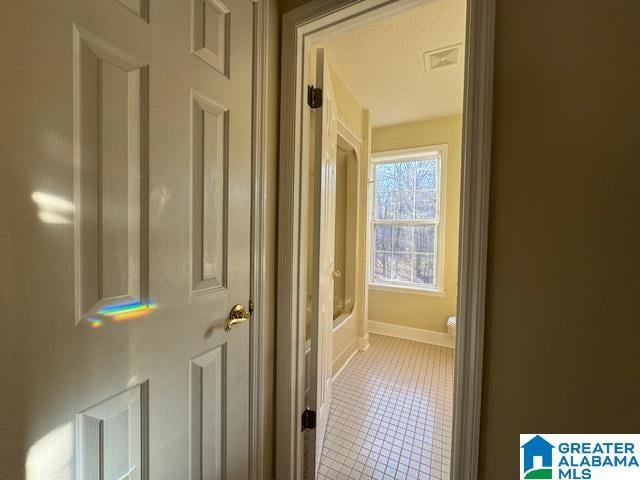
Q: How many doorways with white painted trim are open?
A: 1